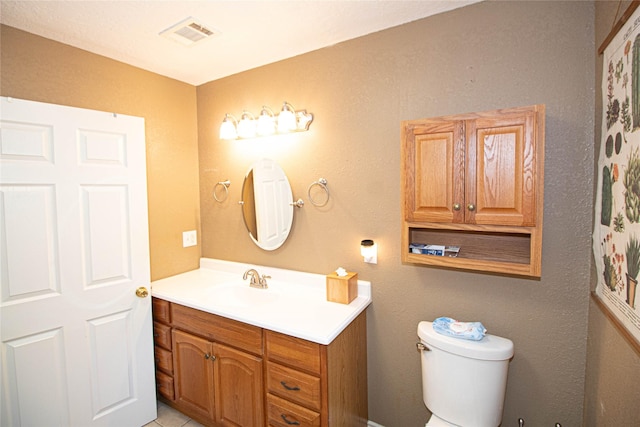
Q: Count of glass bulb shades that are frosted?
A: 4